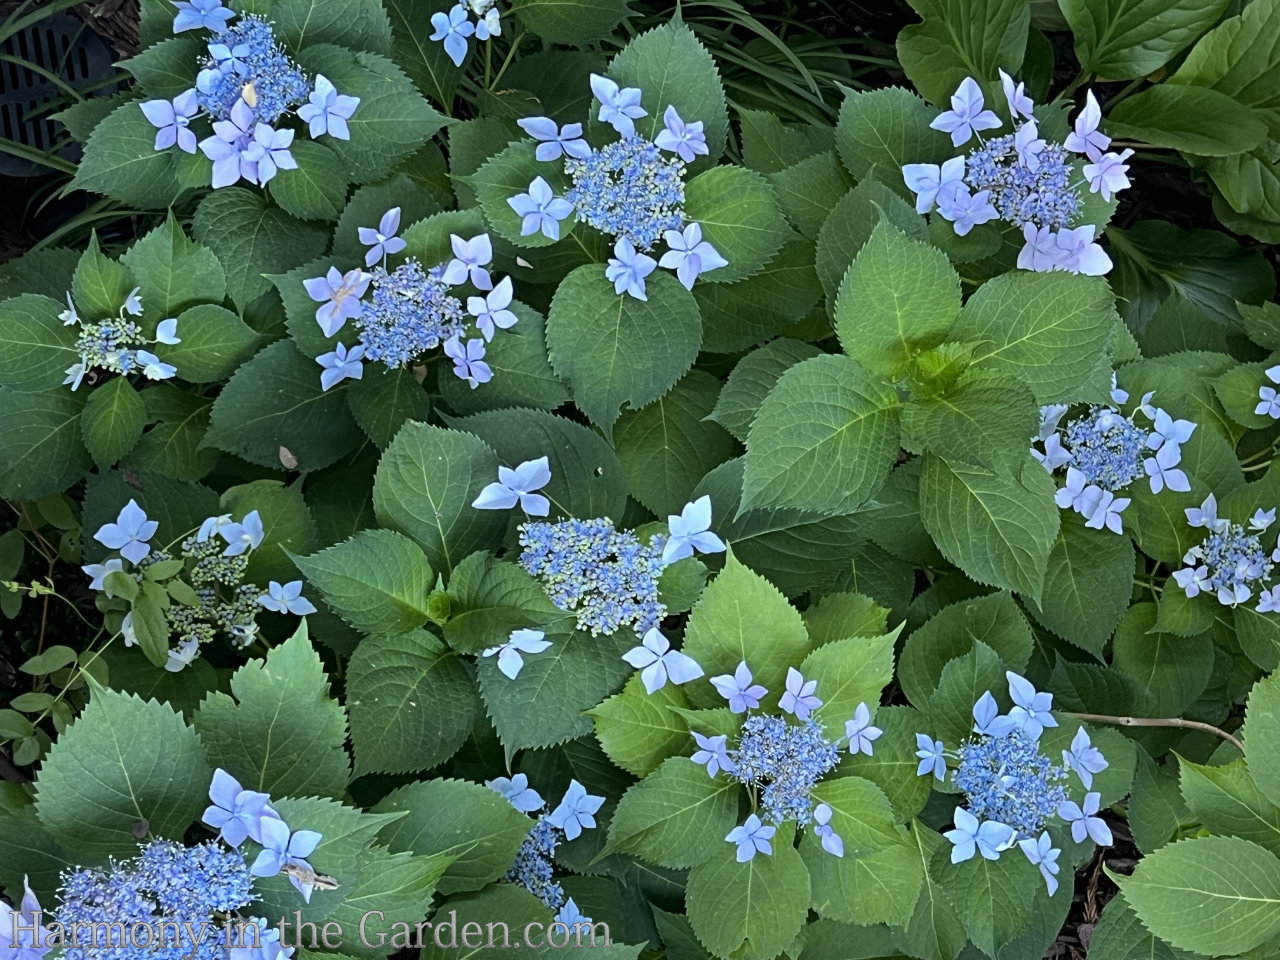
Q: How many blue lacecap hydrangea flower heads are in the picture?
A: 15